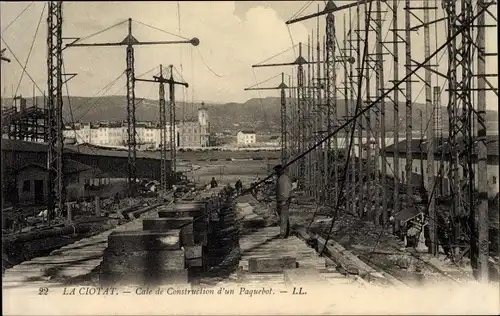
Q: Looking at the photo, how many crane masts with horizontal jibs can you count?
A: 6